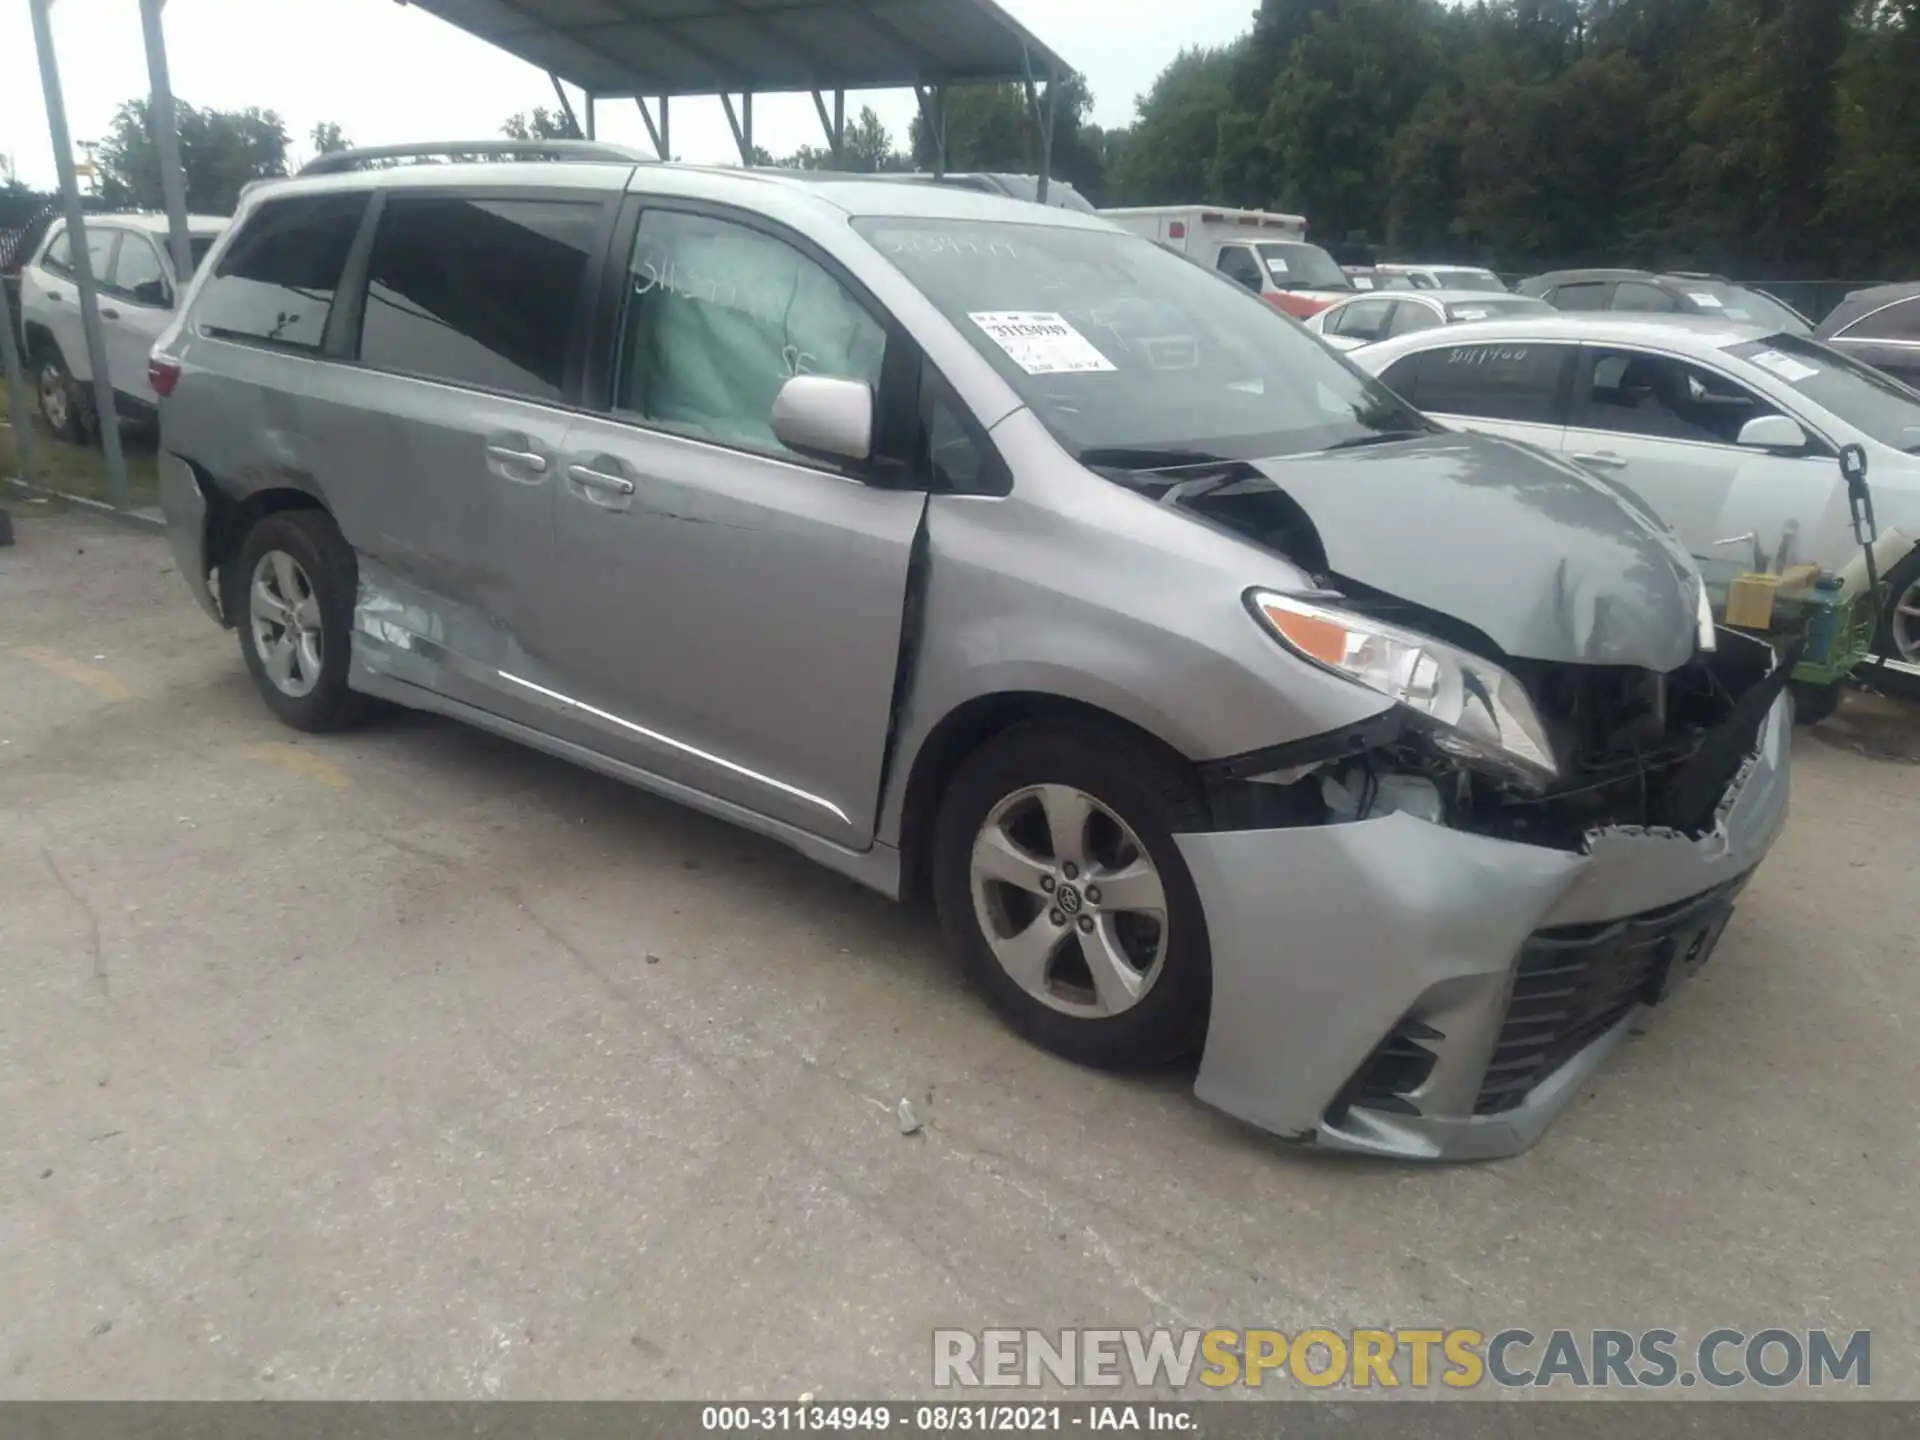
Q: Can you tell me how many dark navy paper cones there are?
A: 0